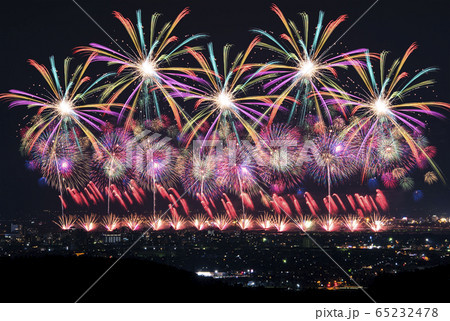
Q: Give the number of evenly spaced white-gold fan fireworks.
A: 15